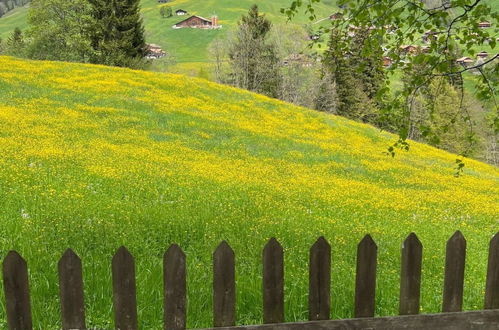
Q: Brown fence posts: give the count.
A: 11